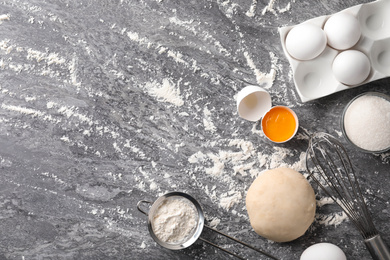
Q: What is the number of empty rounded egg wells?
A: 3